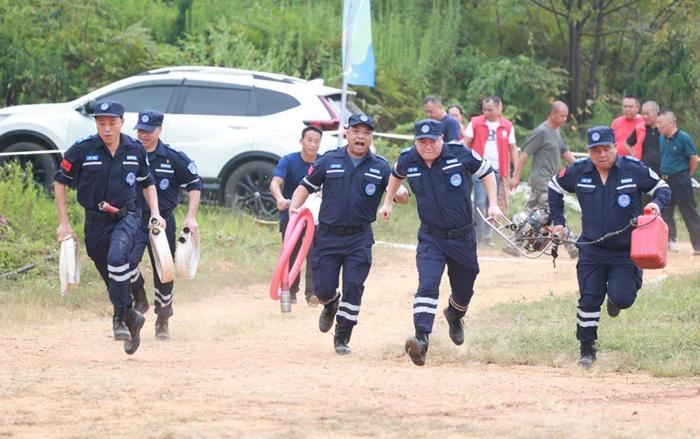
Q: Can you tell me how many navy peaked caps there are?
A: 5